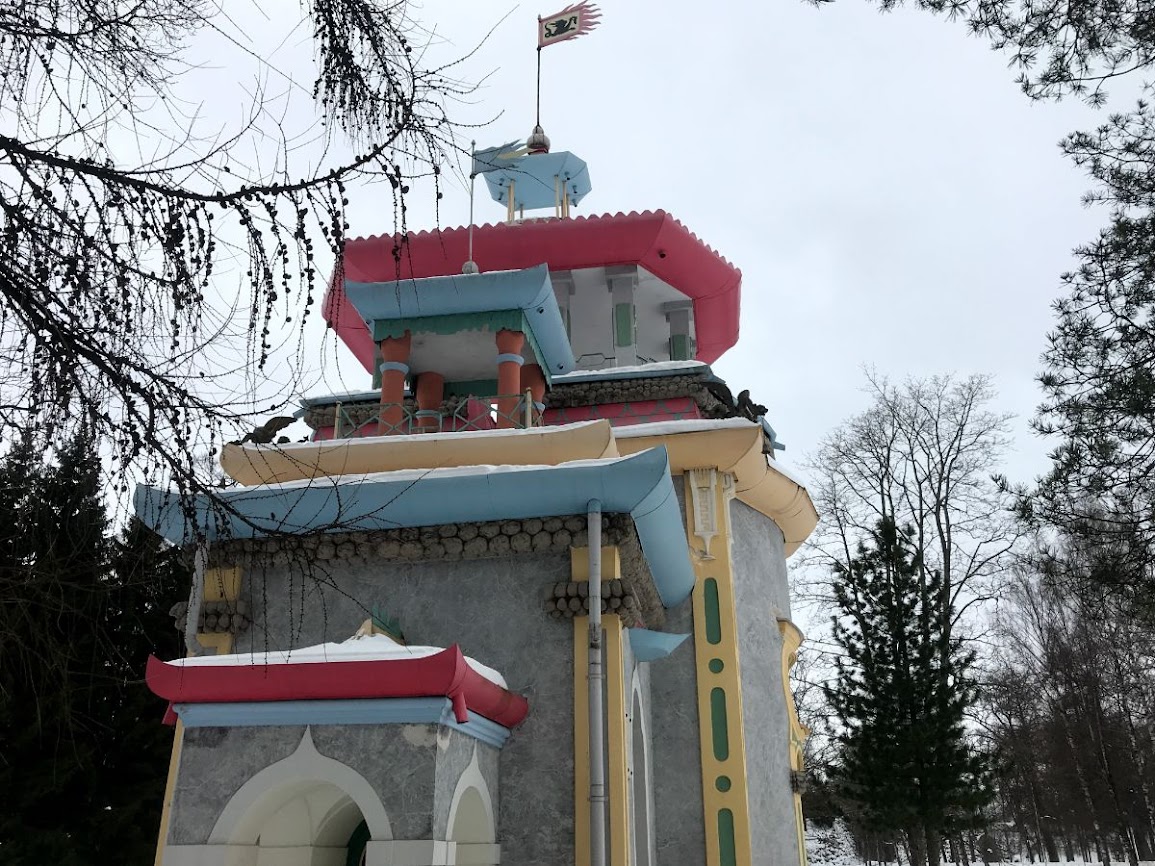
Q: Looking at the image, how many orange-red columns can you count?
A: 4